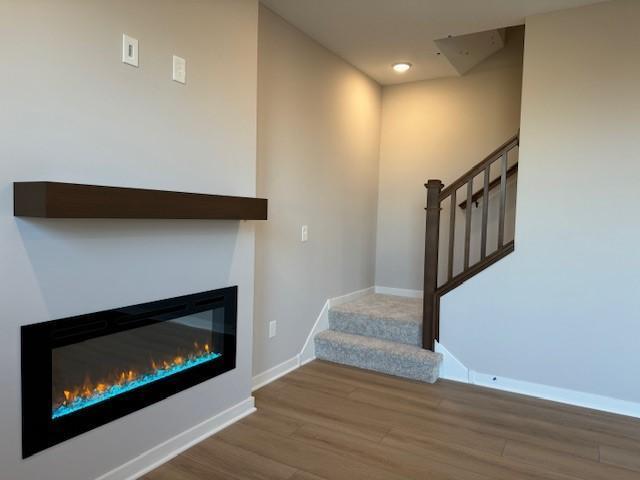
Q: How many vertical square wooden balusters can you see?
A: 4